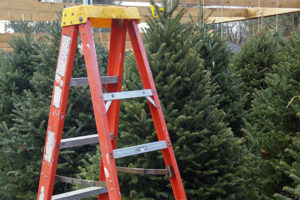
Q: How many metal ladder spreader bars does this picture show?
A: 2